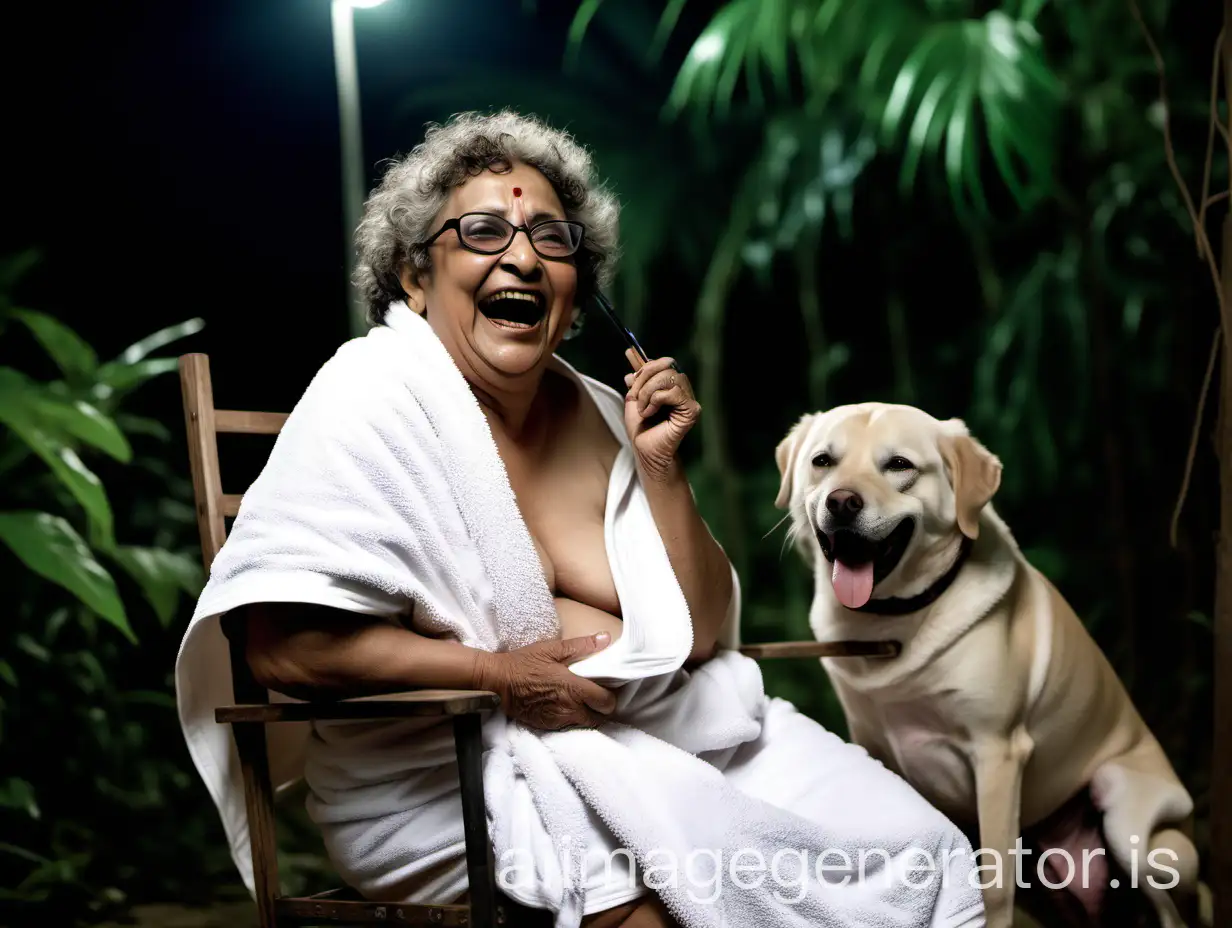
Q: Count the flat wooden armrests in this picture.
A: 2